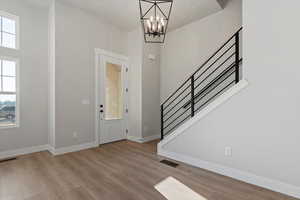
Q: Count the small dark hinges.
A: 4